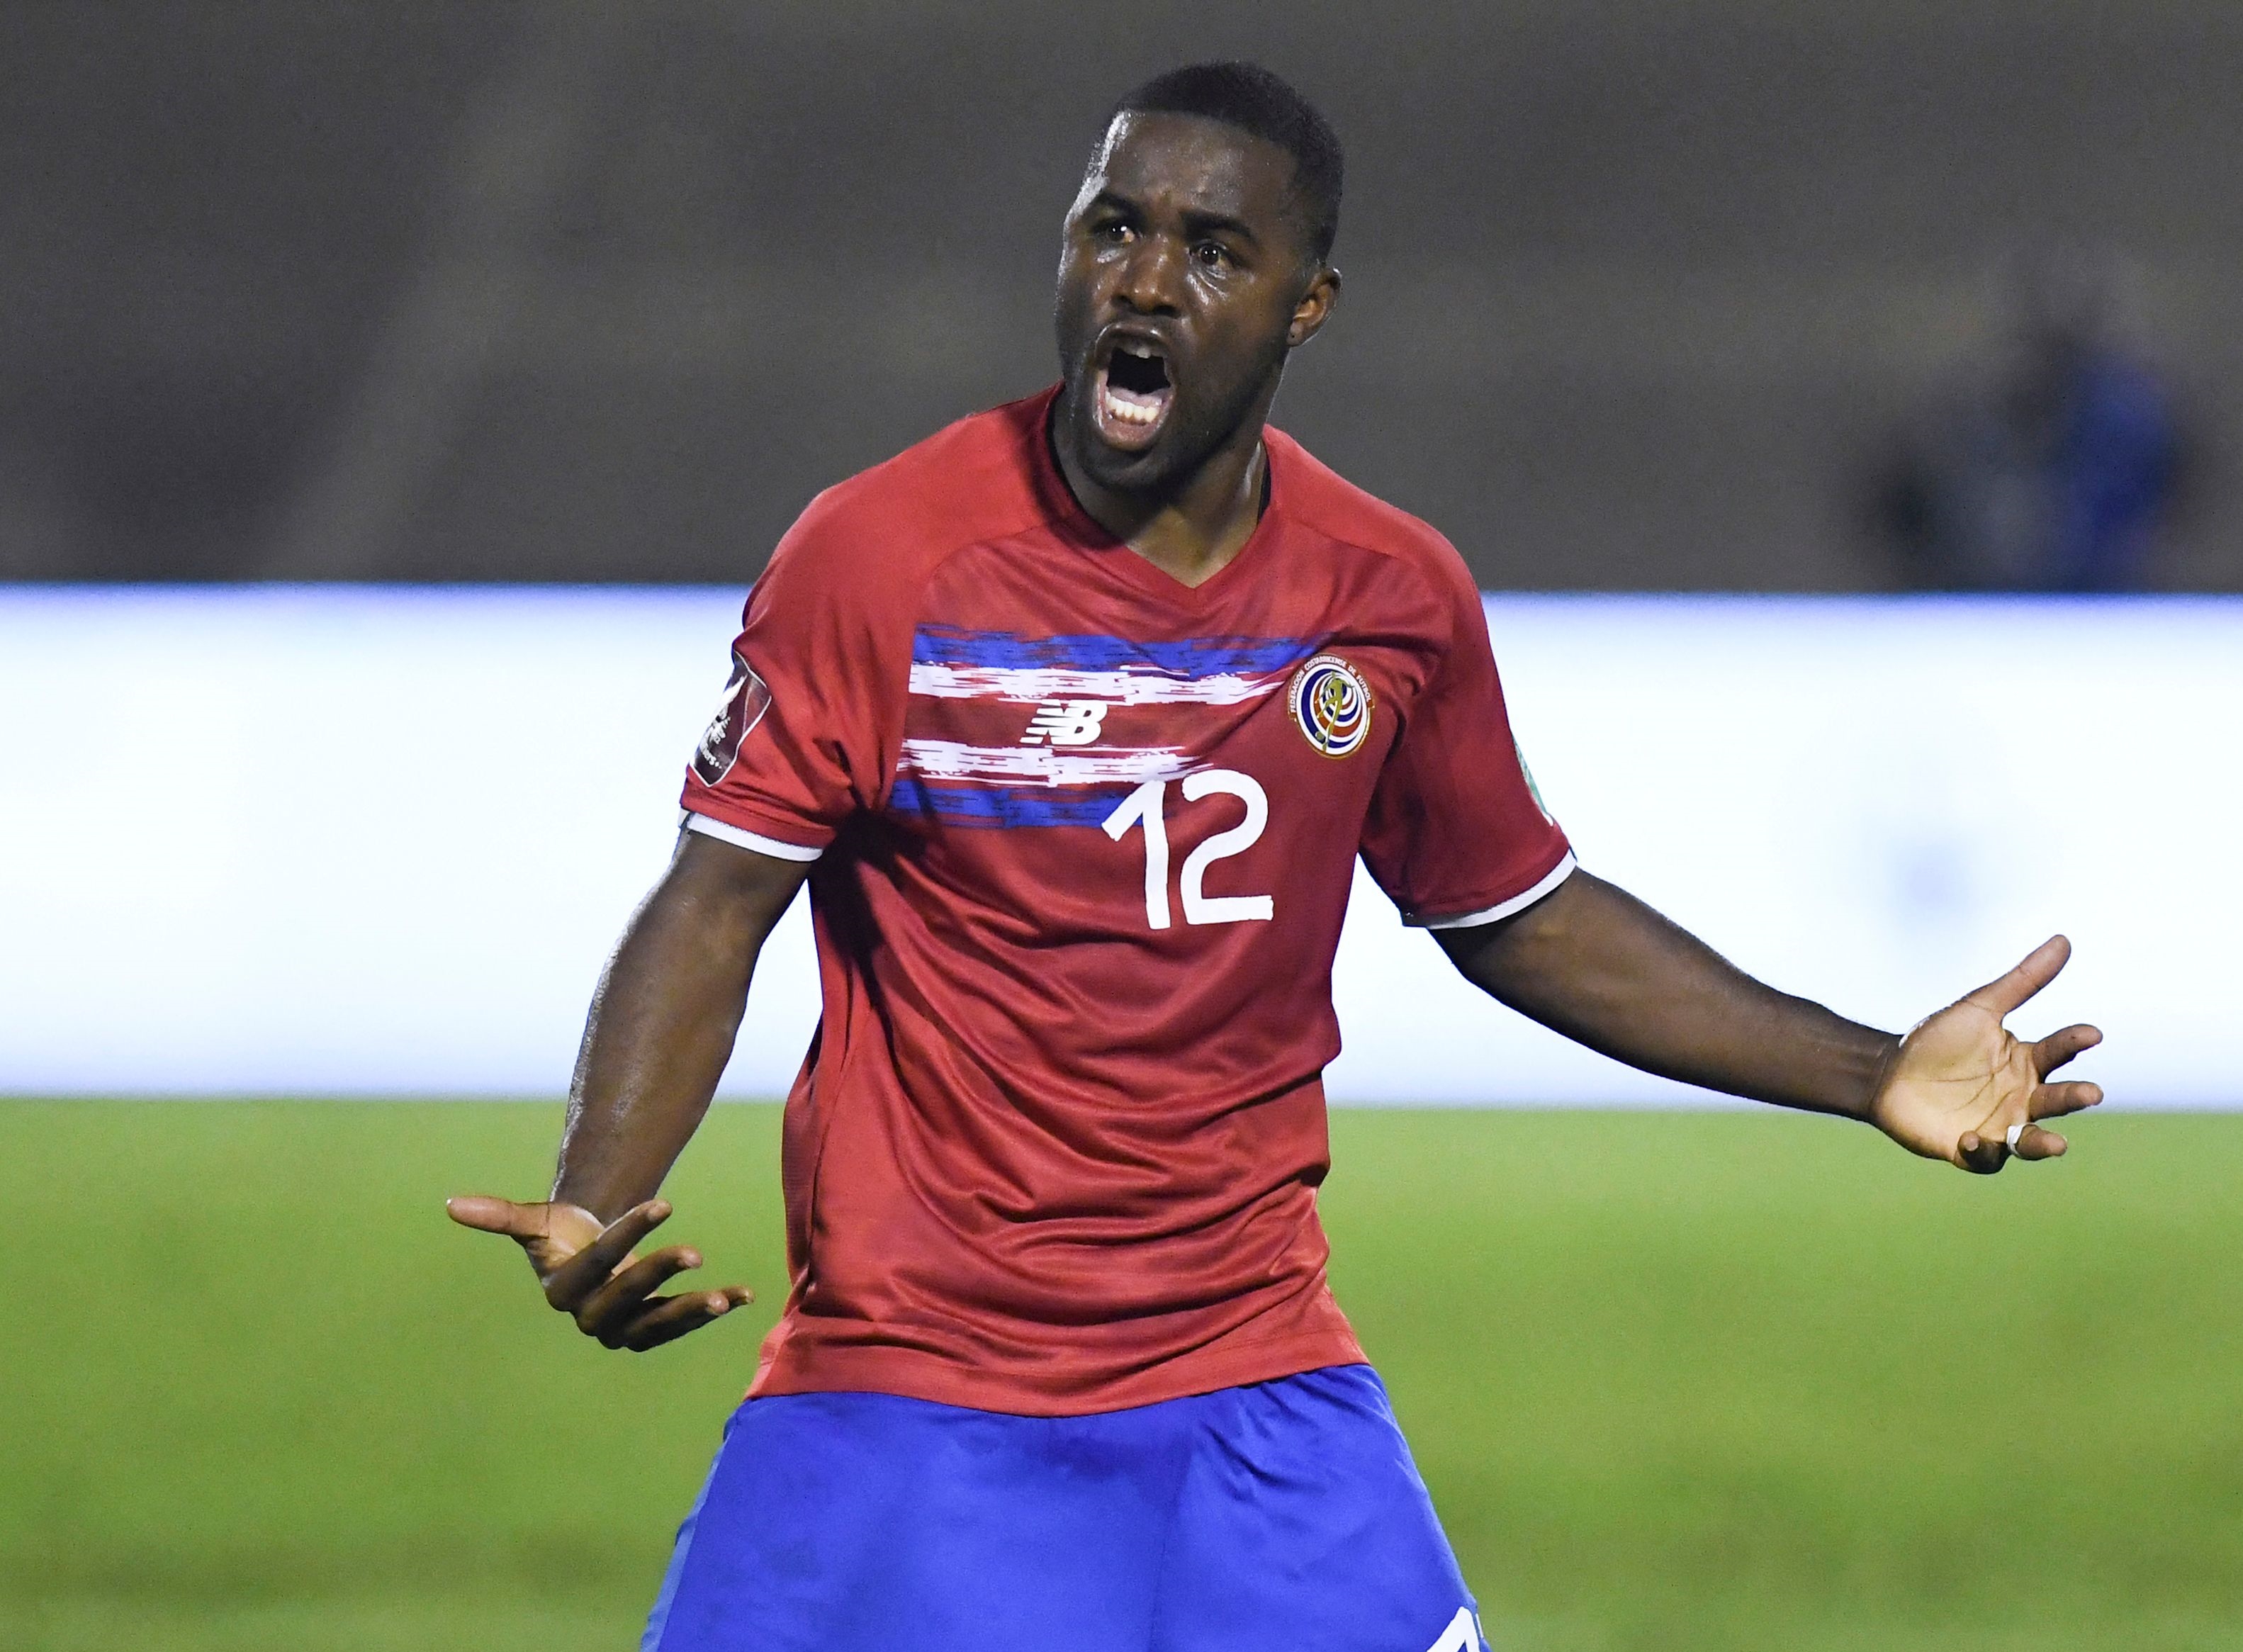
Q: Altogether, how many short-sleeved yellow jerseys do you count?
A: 0